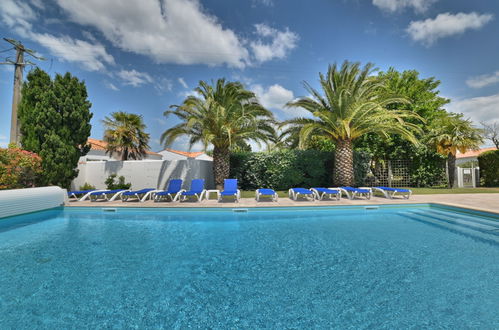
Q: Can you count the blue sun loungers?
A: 11